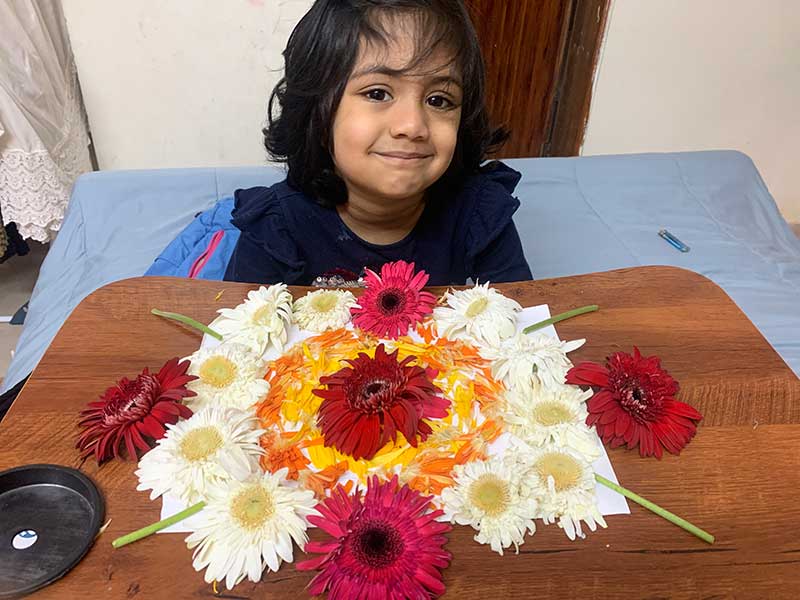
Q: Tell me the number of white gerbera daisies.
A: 10